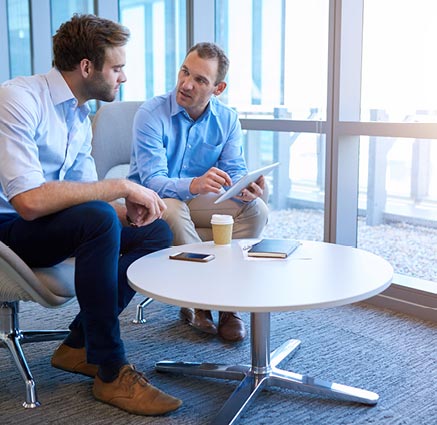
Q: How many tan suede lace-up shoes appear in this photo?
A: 2